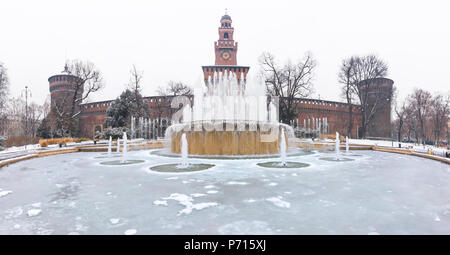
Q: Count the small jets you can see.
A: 7